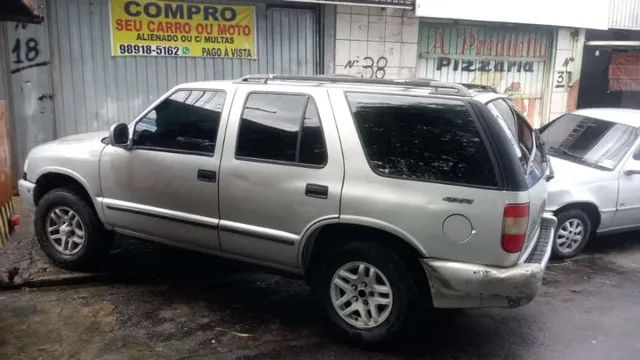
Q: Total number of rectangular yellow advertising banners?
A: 1